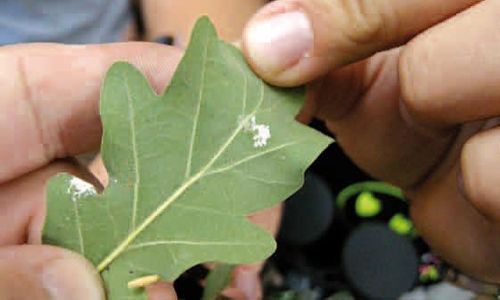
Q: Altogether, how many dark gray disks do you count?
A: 2